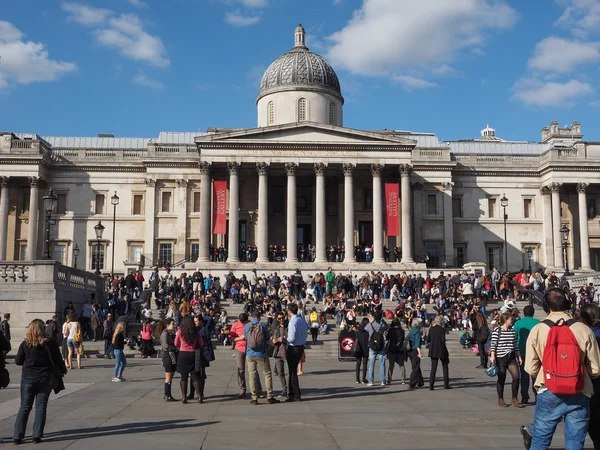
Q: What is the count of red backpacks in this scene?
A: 1